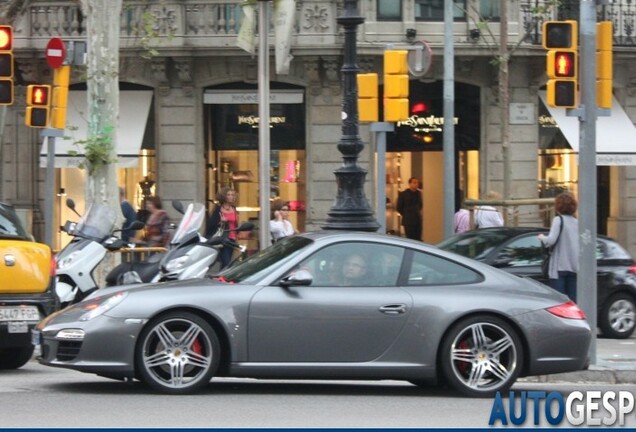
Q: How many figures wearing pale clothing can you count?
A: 4